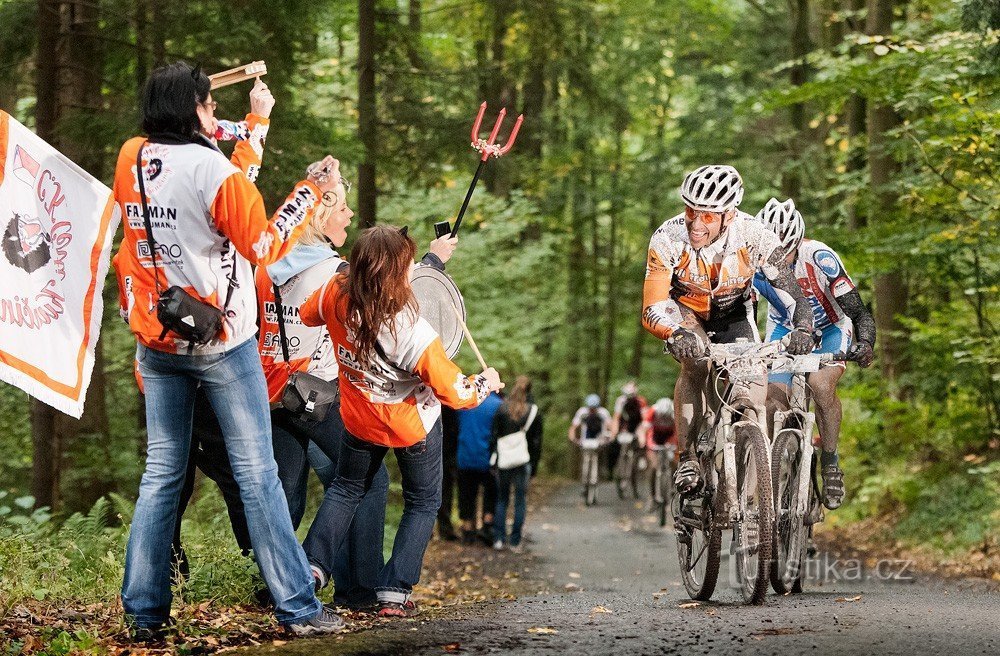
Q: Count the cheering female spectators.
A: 3